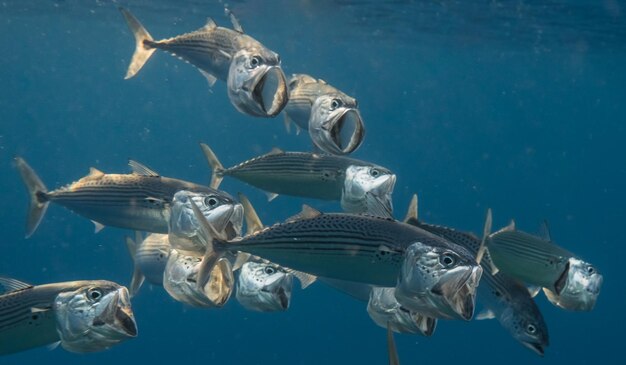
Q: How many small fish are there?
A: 11